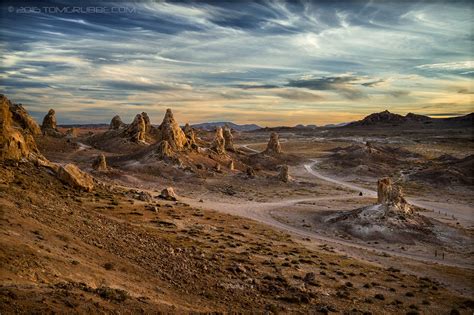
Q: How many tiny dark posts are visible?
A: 6